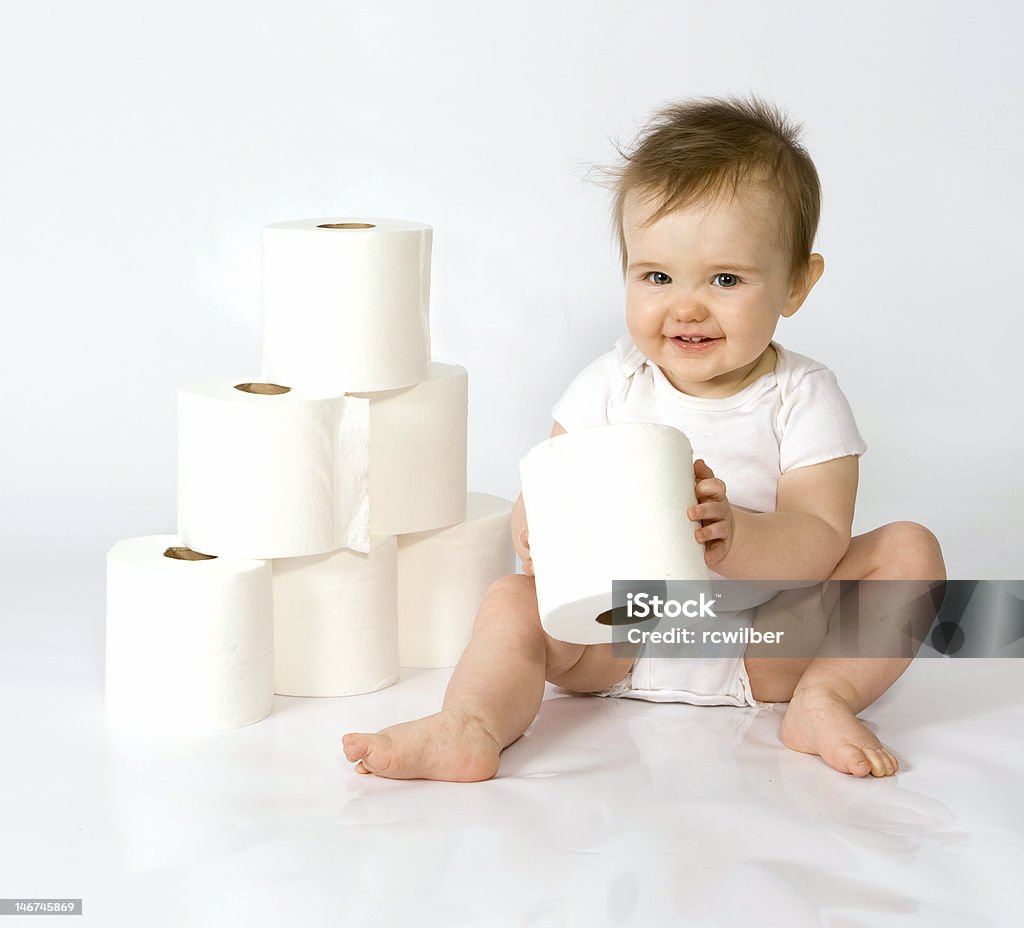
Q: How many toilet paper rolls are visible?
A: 7